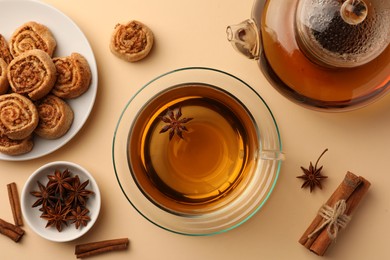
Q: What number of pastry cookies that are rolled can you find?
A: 9